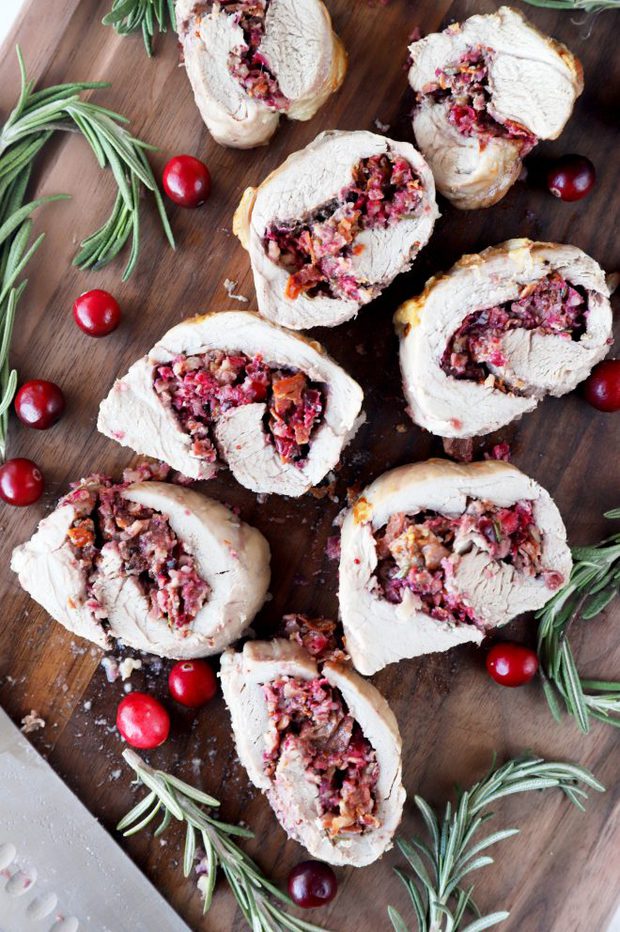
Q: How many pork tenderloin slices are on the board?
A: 8